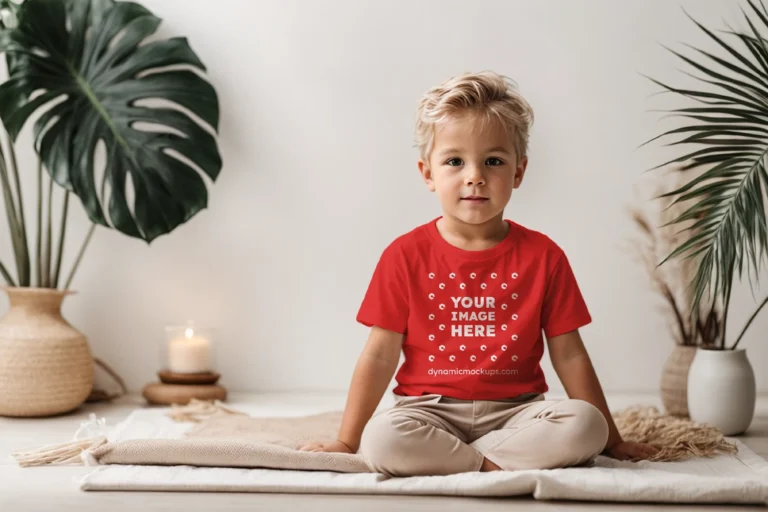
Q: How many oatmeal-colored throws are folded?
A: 1